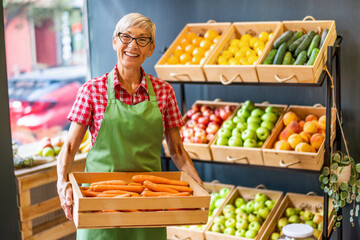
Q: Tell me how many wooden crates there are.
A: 10